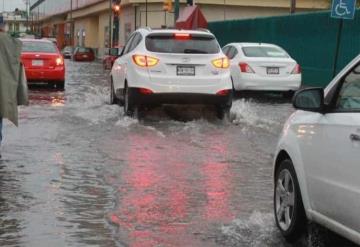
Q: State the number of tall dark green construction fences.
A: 1